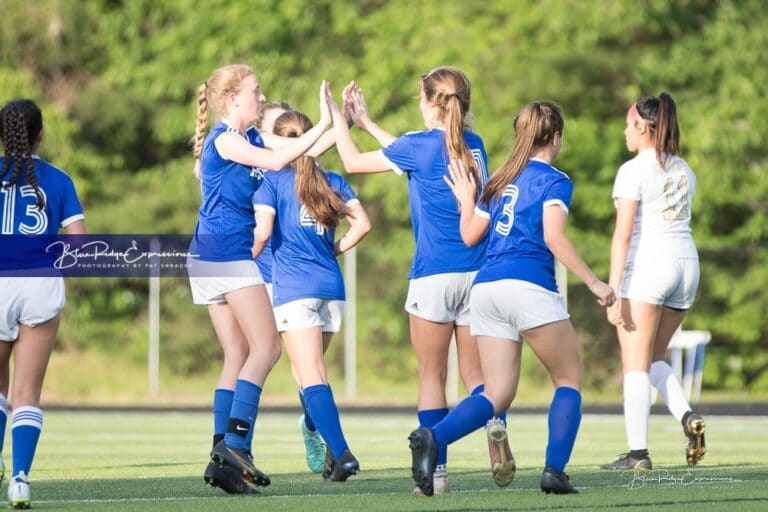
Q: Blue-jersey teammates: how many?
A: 6